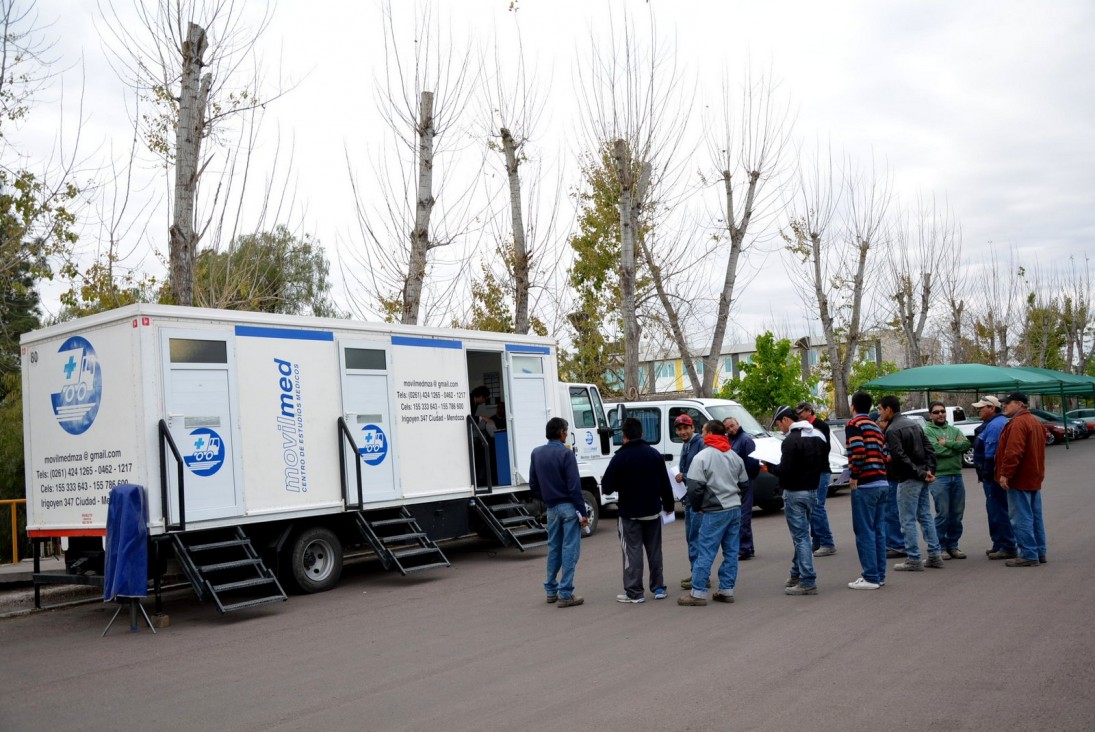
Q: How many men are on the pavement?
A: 13